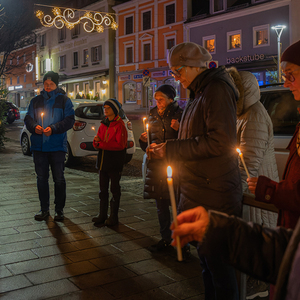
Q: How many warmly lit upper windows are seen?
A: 3